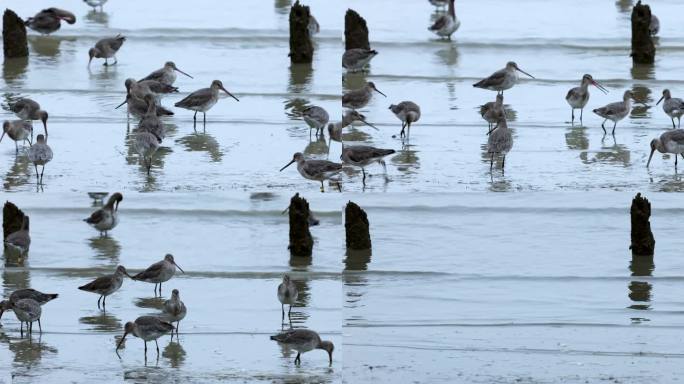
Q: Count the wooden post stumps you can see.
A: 8